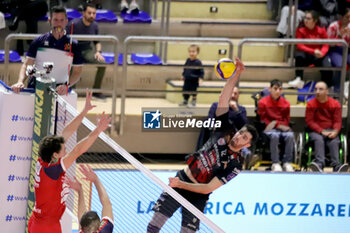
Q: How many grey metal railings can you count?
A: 3